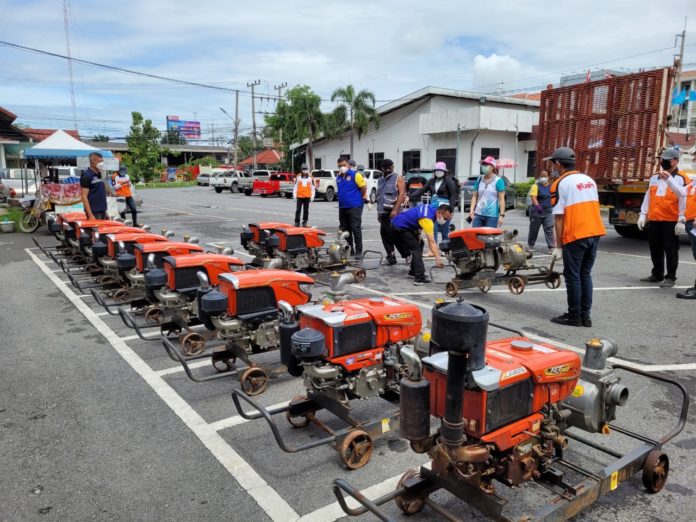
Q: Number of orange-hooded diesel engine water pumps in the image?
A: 12